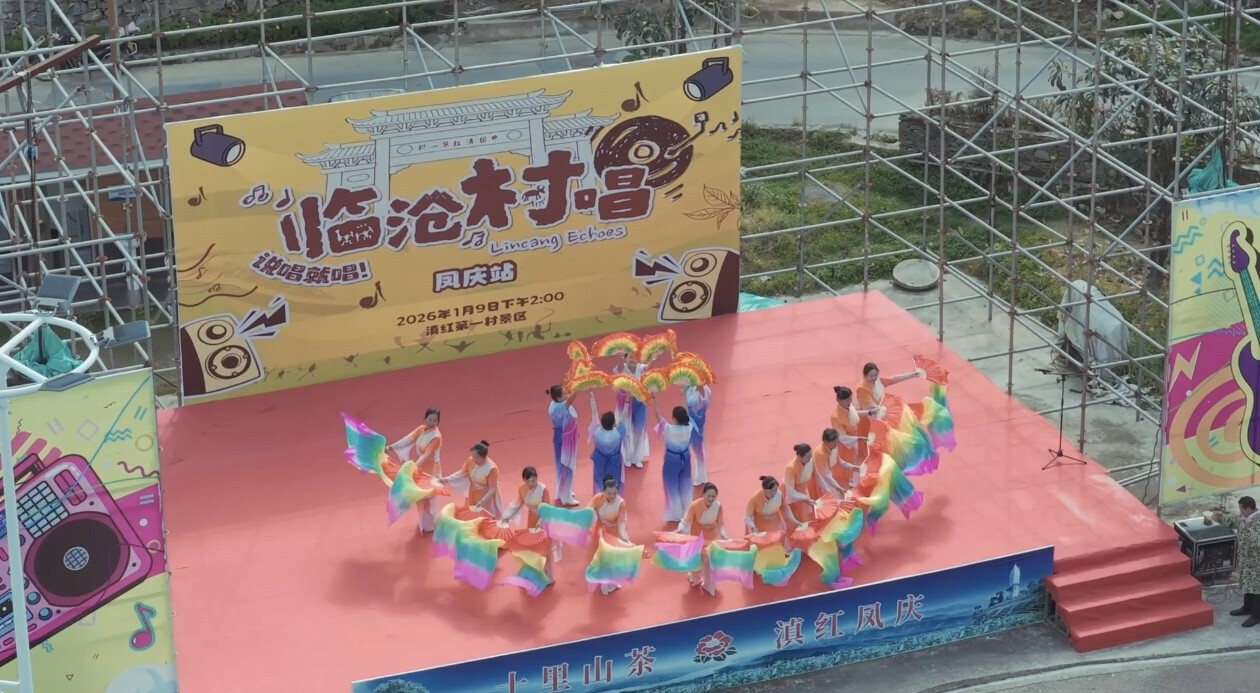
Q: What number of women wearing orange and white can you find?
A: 10